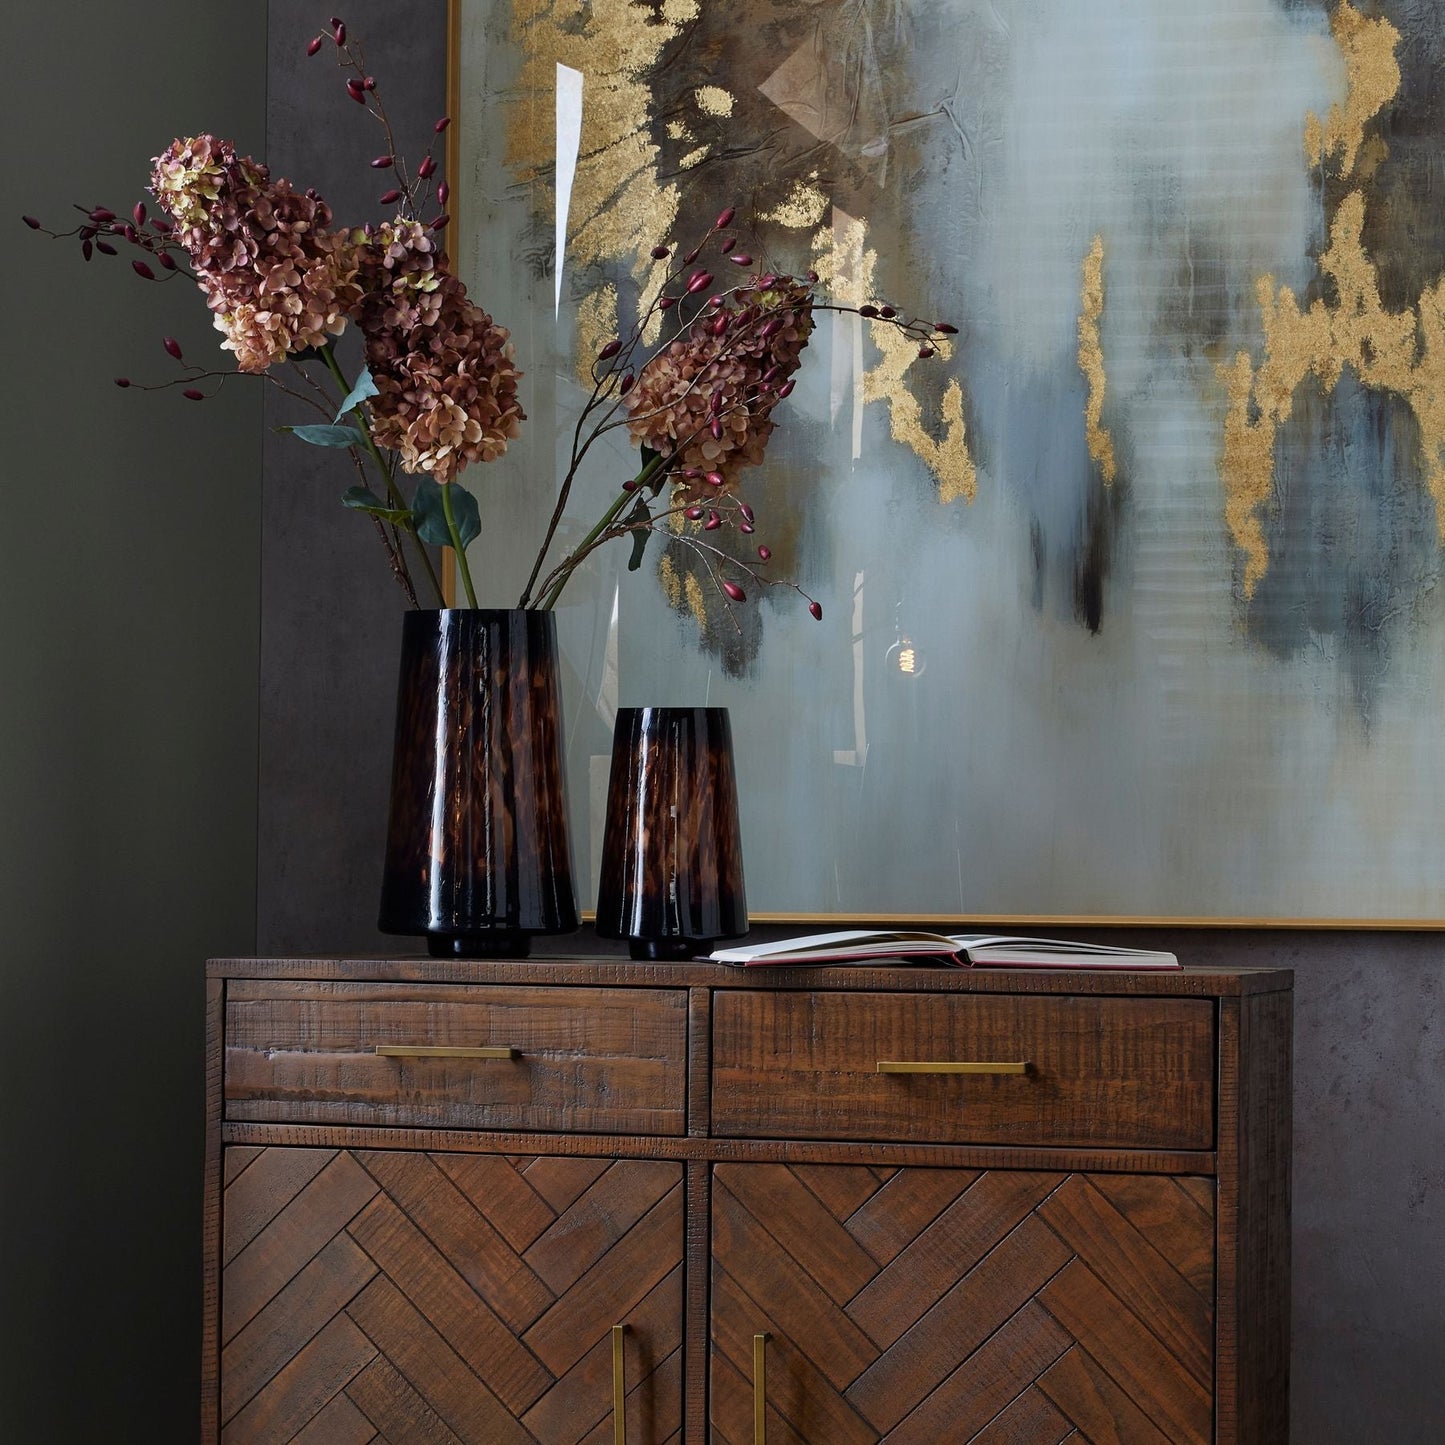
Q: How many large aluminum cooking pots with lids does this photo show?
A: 0